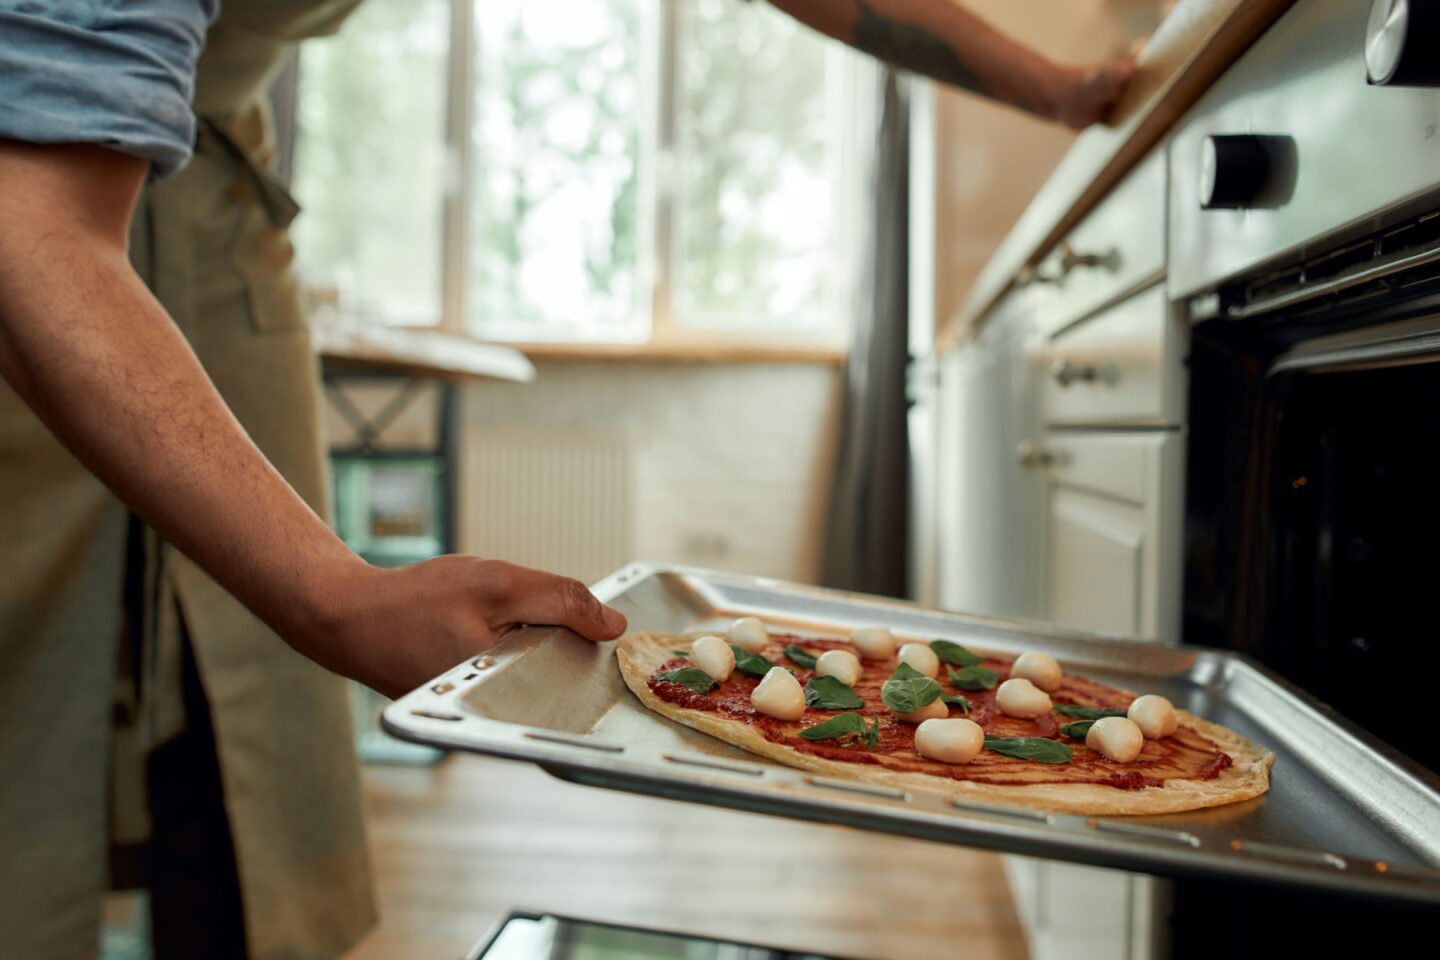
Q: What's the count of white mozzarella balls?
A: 12